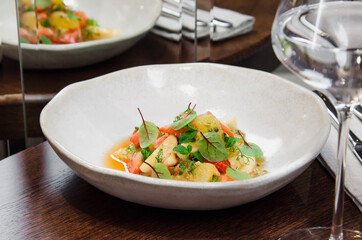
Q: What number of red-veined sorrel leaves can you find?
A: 6